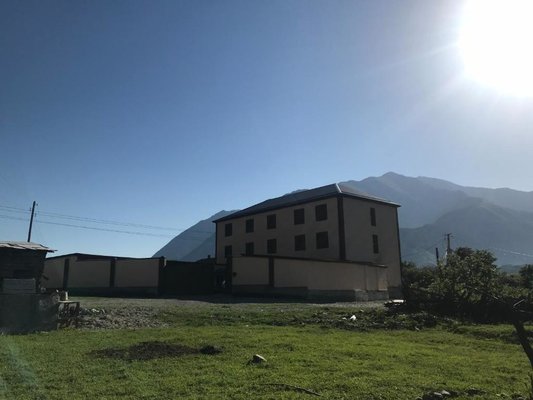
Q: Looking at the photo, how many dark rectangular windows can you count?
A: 12